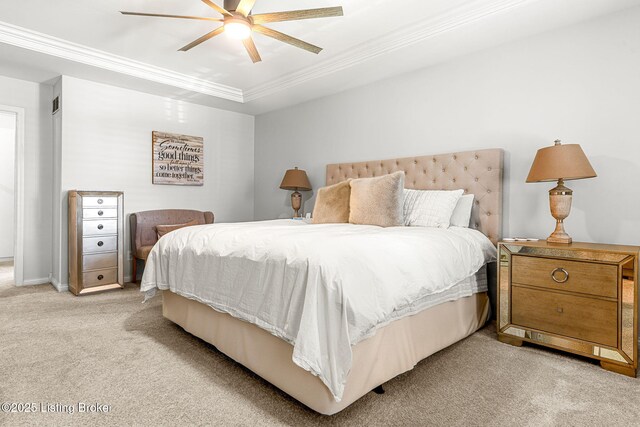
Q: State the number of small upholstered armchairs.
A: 1